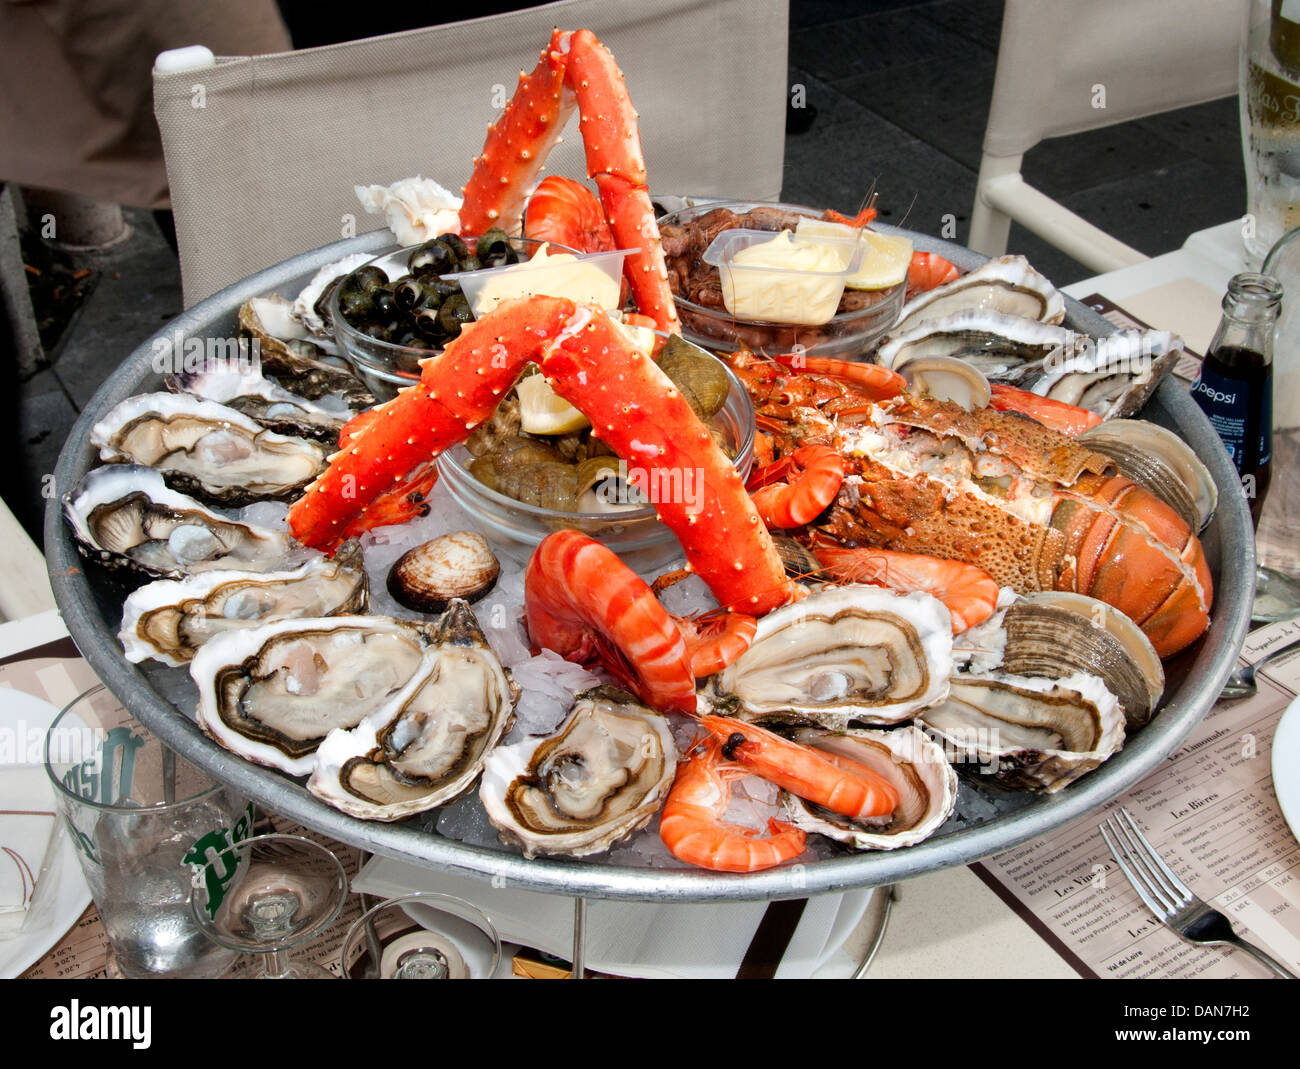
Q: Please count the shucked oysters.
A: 15